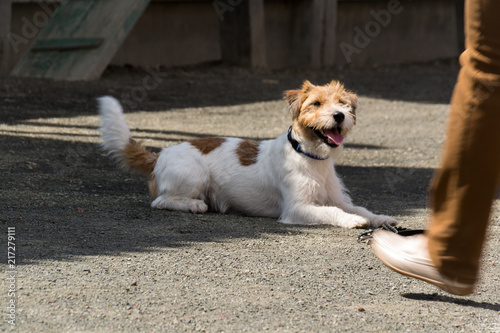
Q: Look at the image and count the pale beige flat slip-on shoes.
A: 1